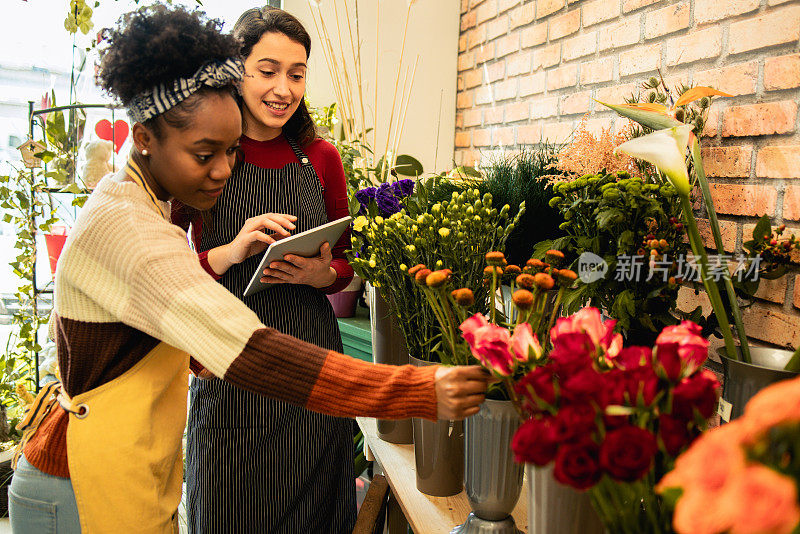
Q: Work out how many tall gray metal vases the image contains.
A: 5